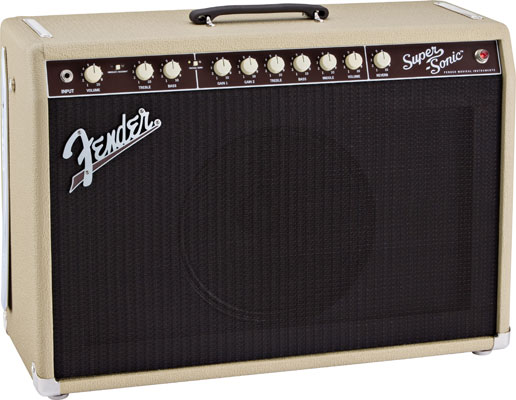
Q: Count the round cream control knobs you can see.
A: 10